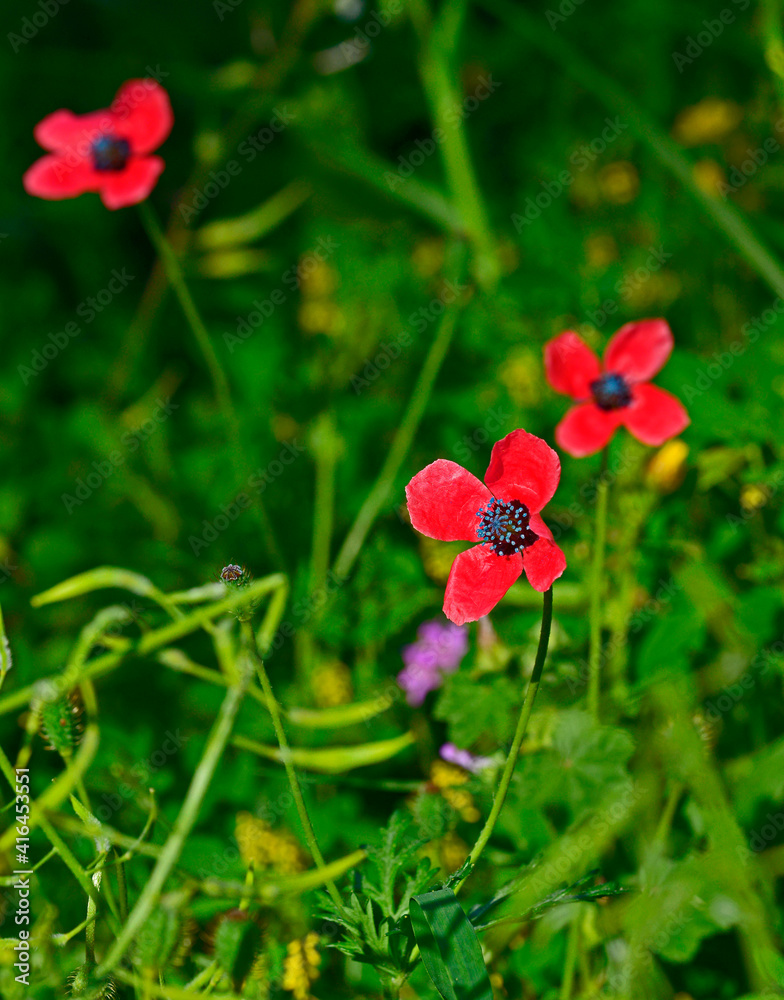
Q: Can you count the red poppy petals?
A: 12